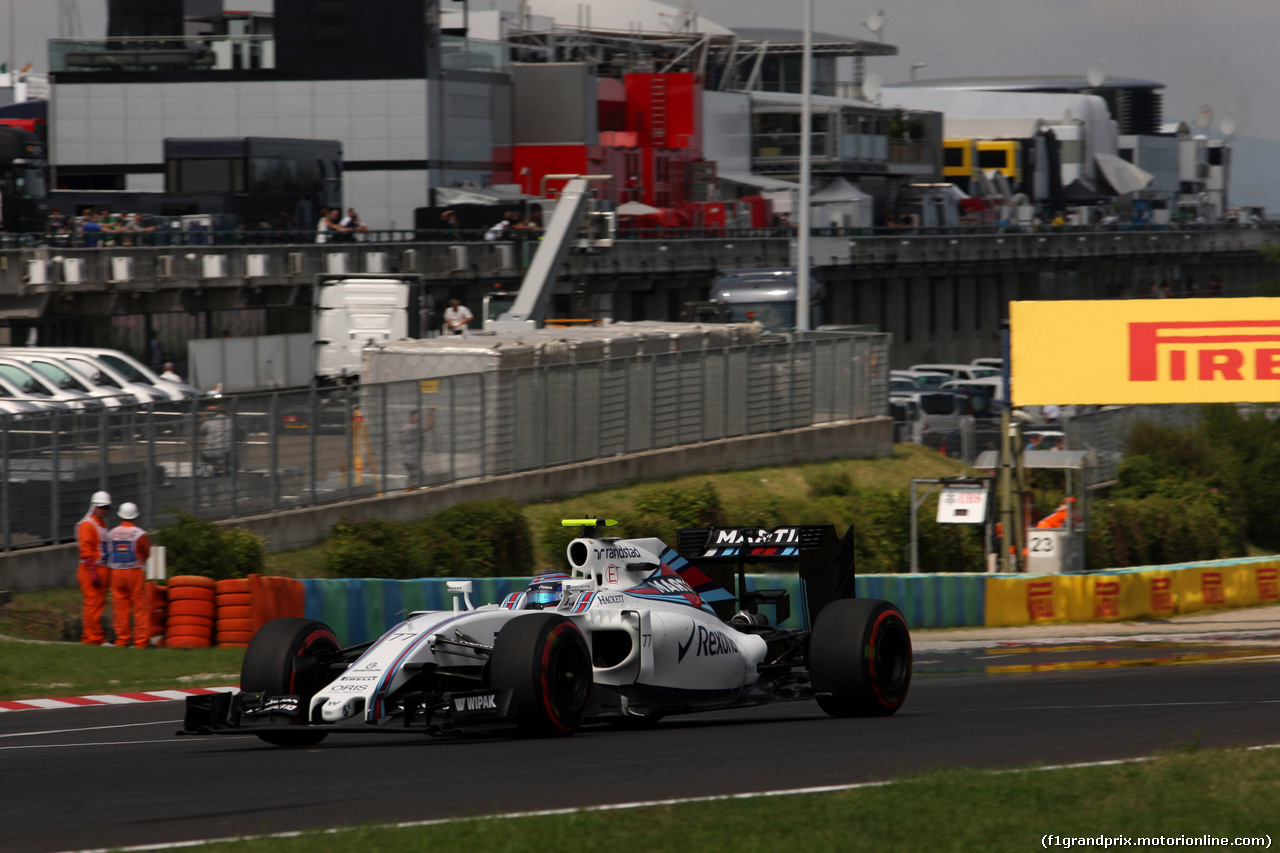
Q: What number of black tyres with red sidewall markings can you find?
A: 3